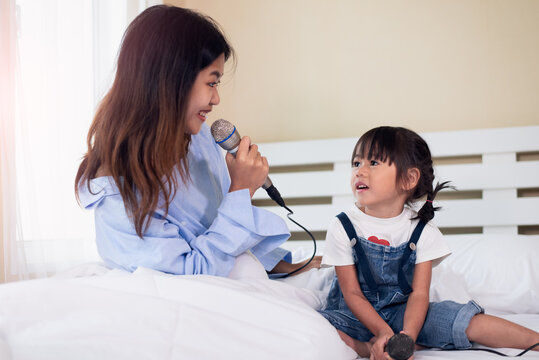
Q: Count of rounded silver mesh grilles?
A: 1